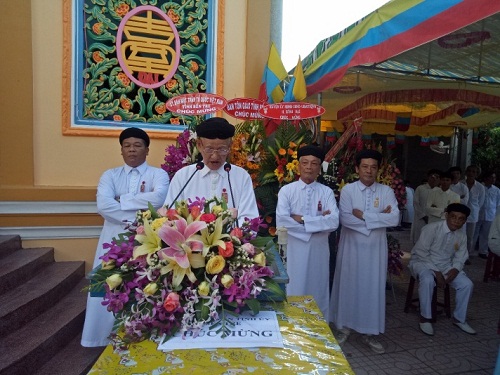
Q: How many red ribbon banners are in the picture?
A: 3